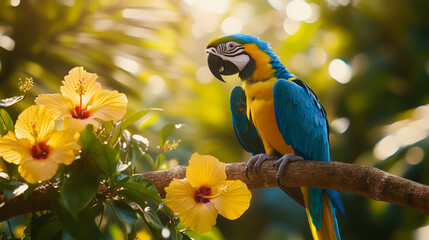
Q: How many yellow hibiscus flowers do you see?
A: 3